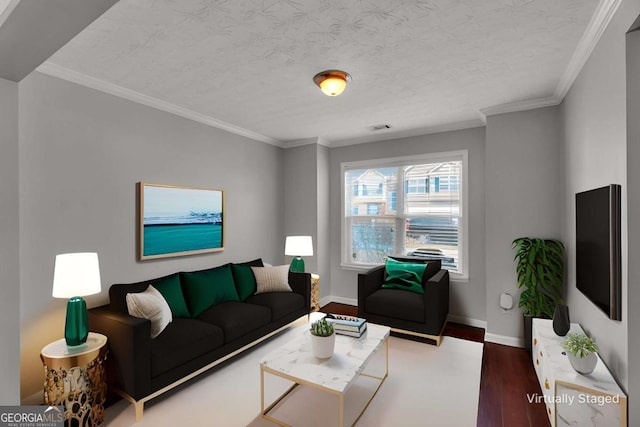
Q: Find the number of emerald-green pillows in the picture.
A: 4